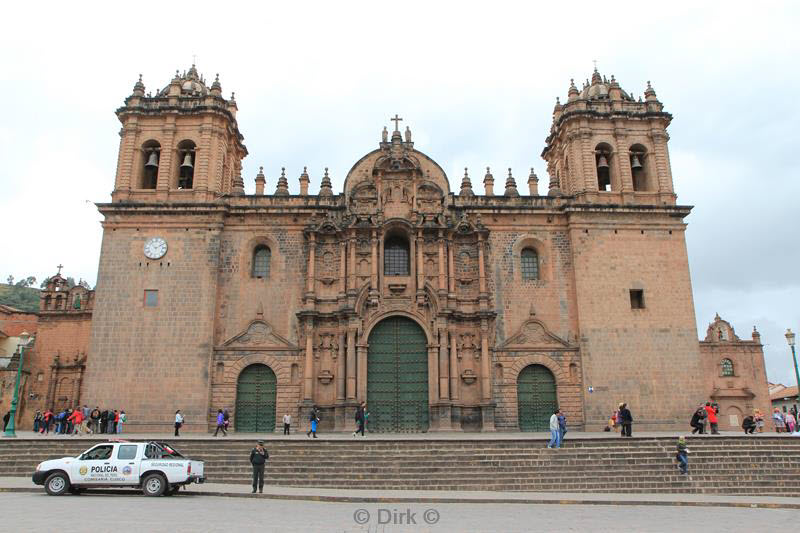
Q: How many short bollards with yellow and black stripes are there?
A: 0